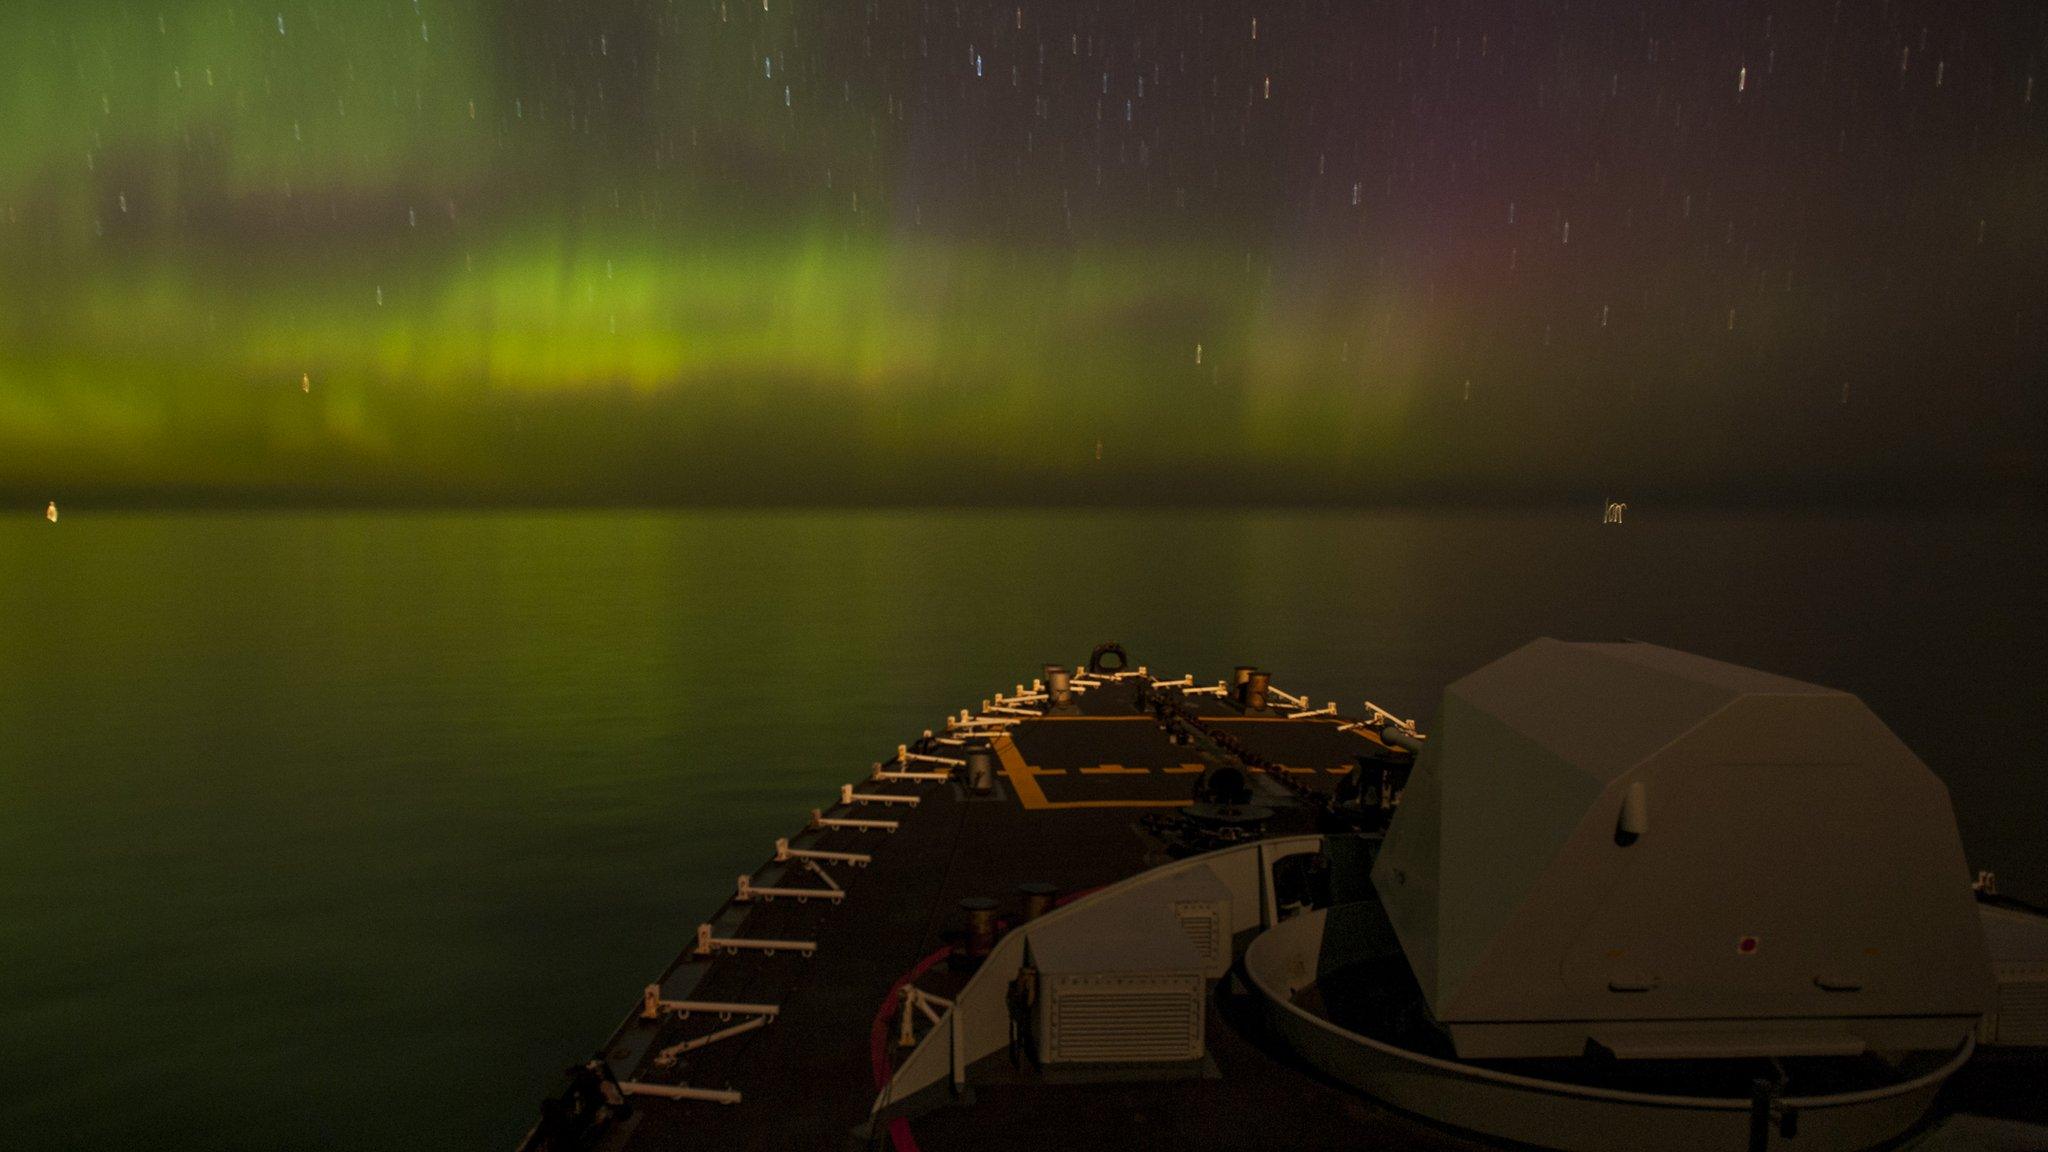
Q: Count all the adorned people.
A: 0